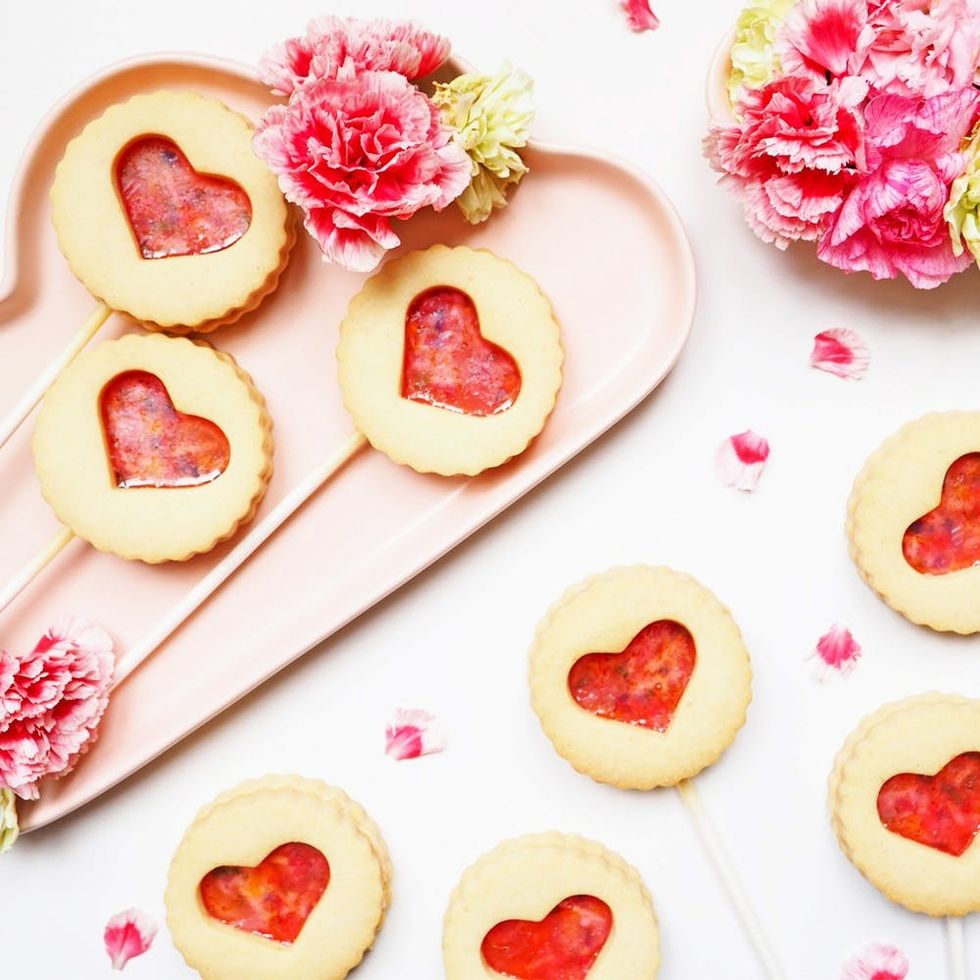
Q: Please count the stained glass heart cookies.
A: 8